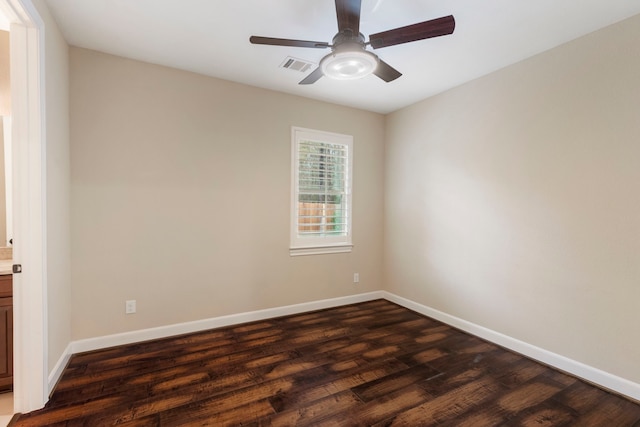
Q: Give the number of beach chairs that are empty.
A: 0